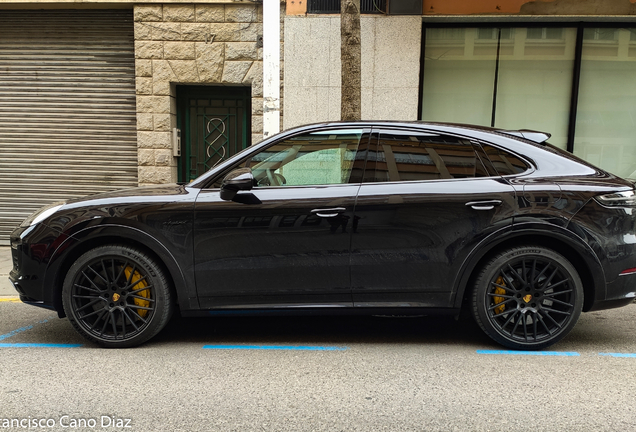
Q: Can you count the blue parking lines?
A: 5